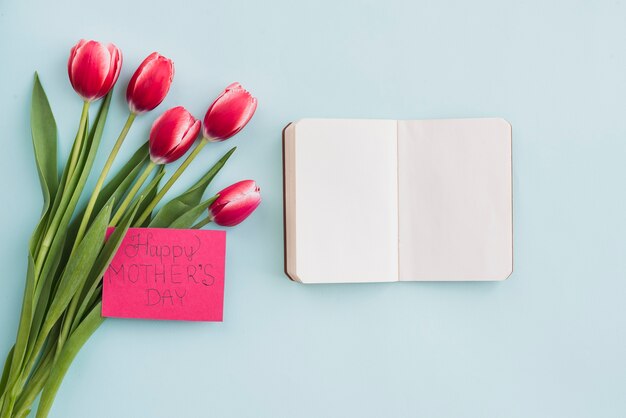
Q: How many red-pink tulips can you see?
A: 5